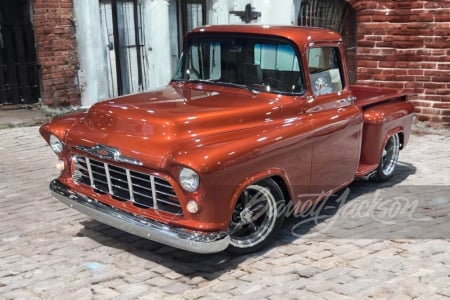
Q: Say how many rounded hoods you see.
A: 1